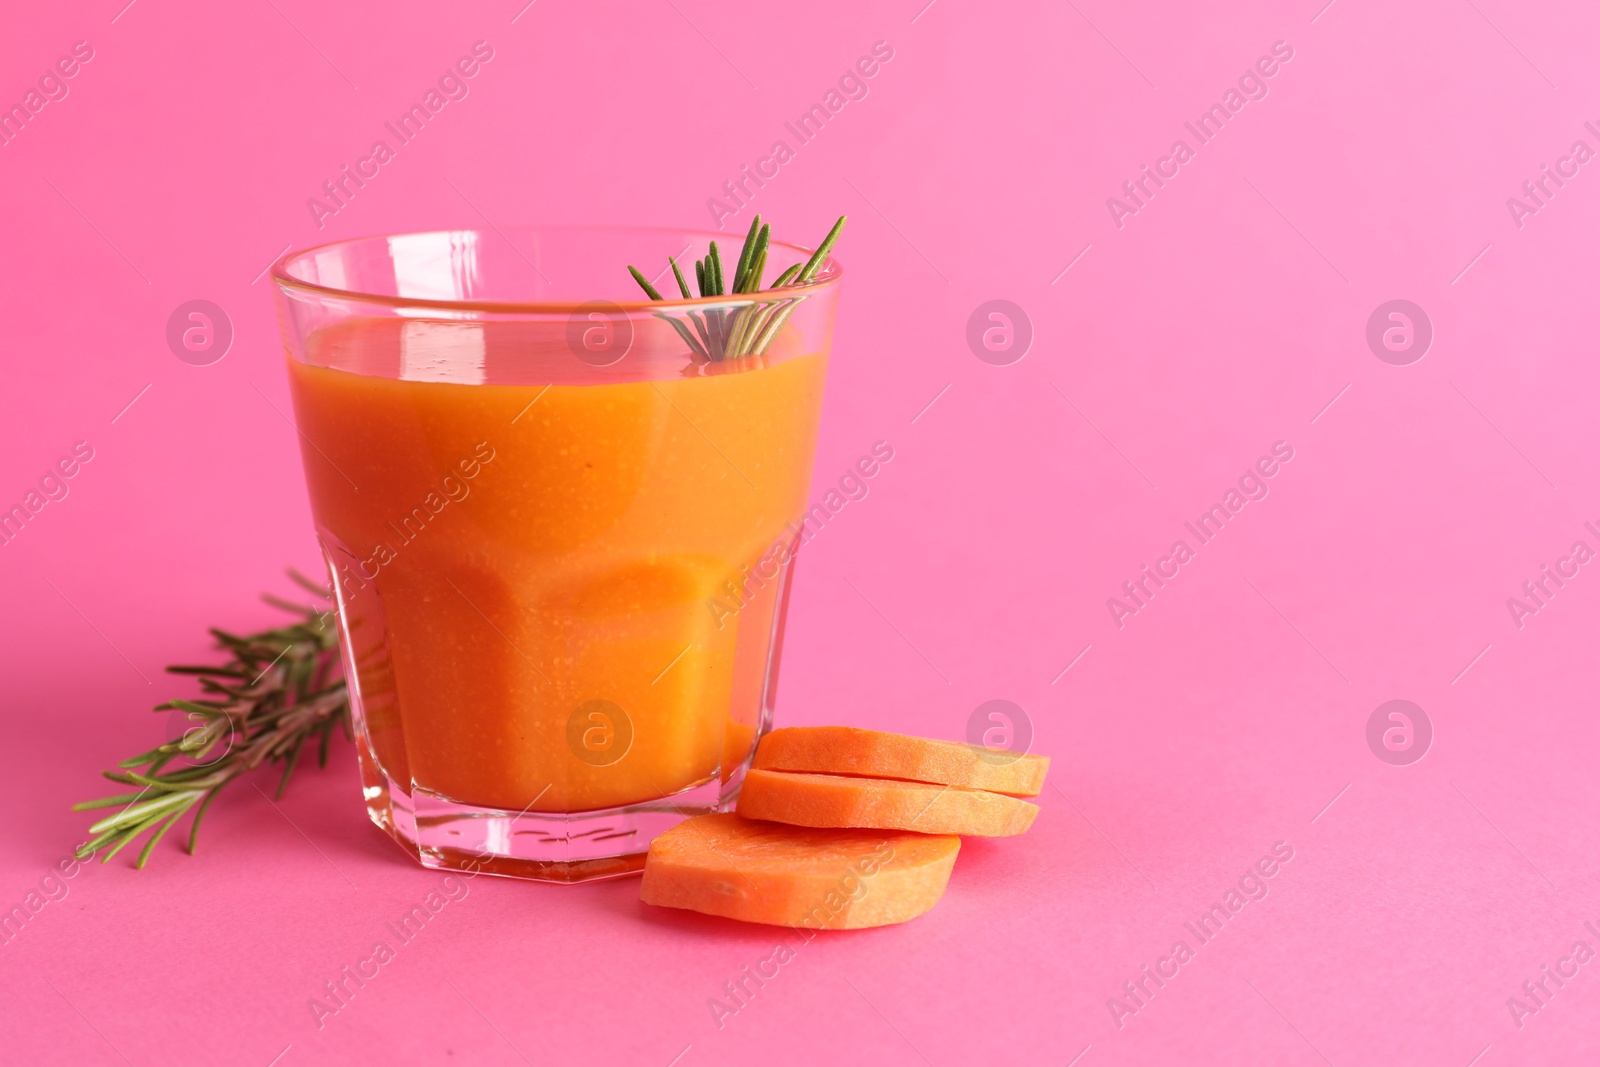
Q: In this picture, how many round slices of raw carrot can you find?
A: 3